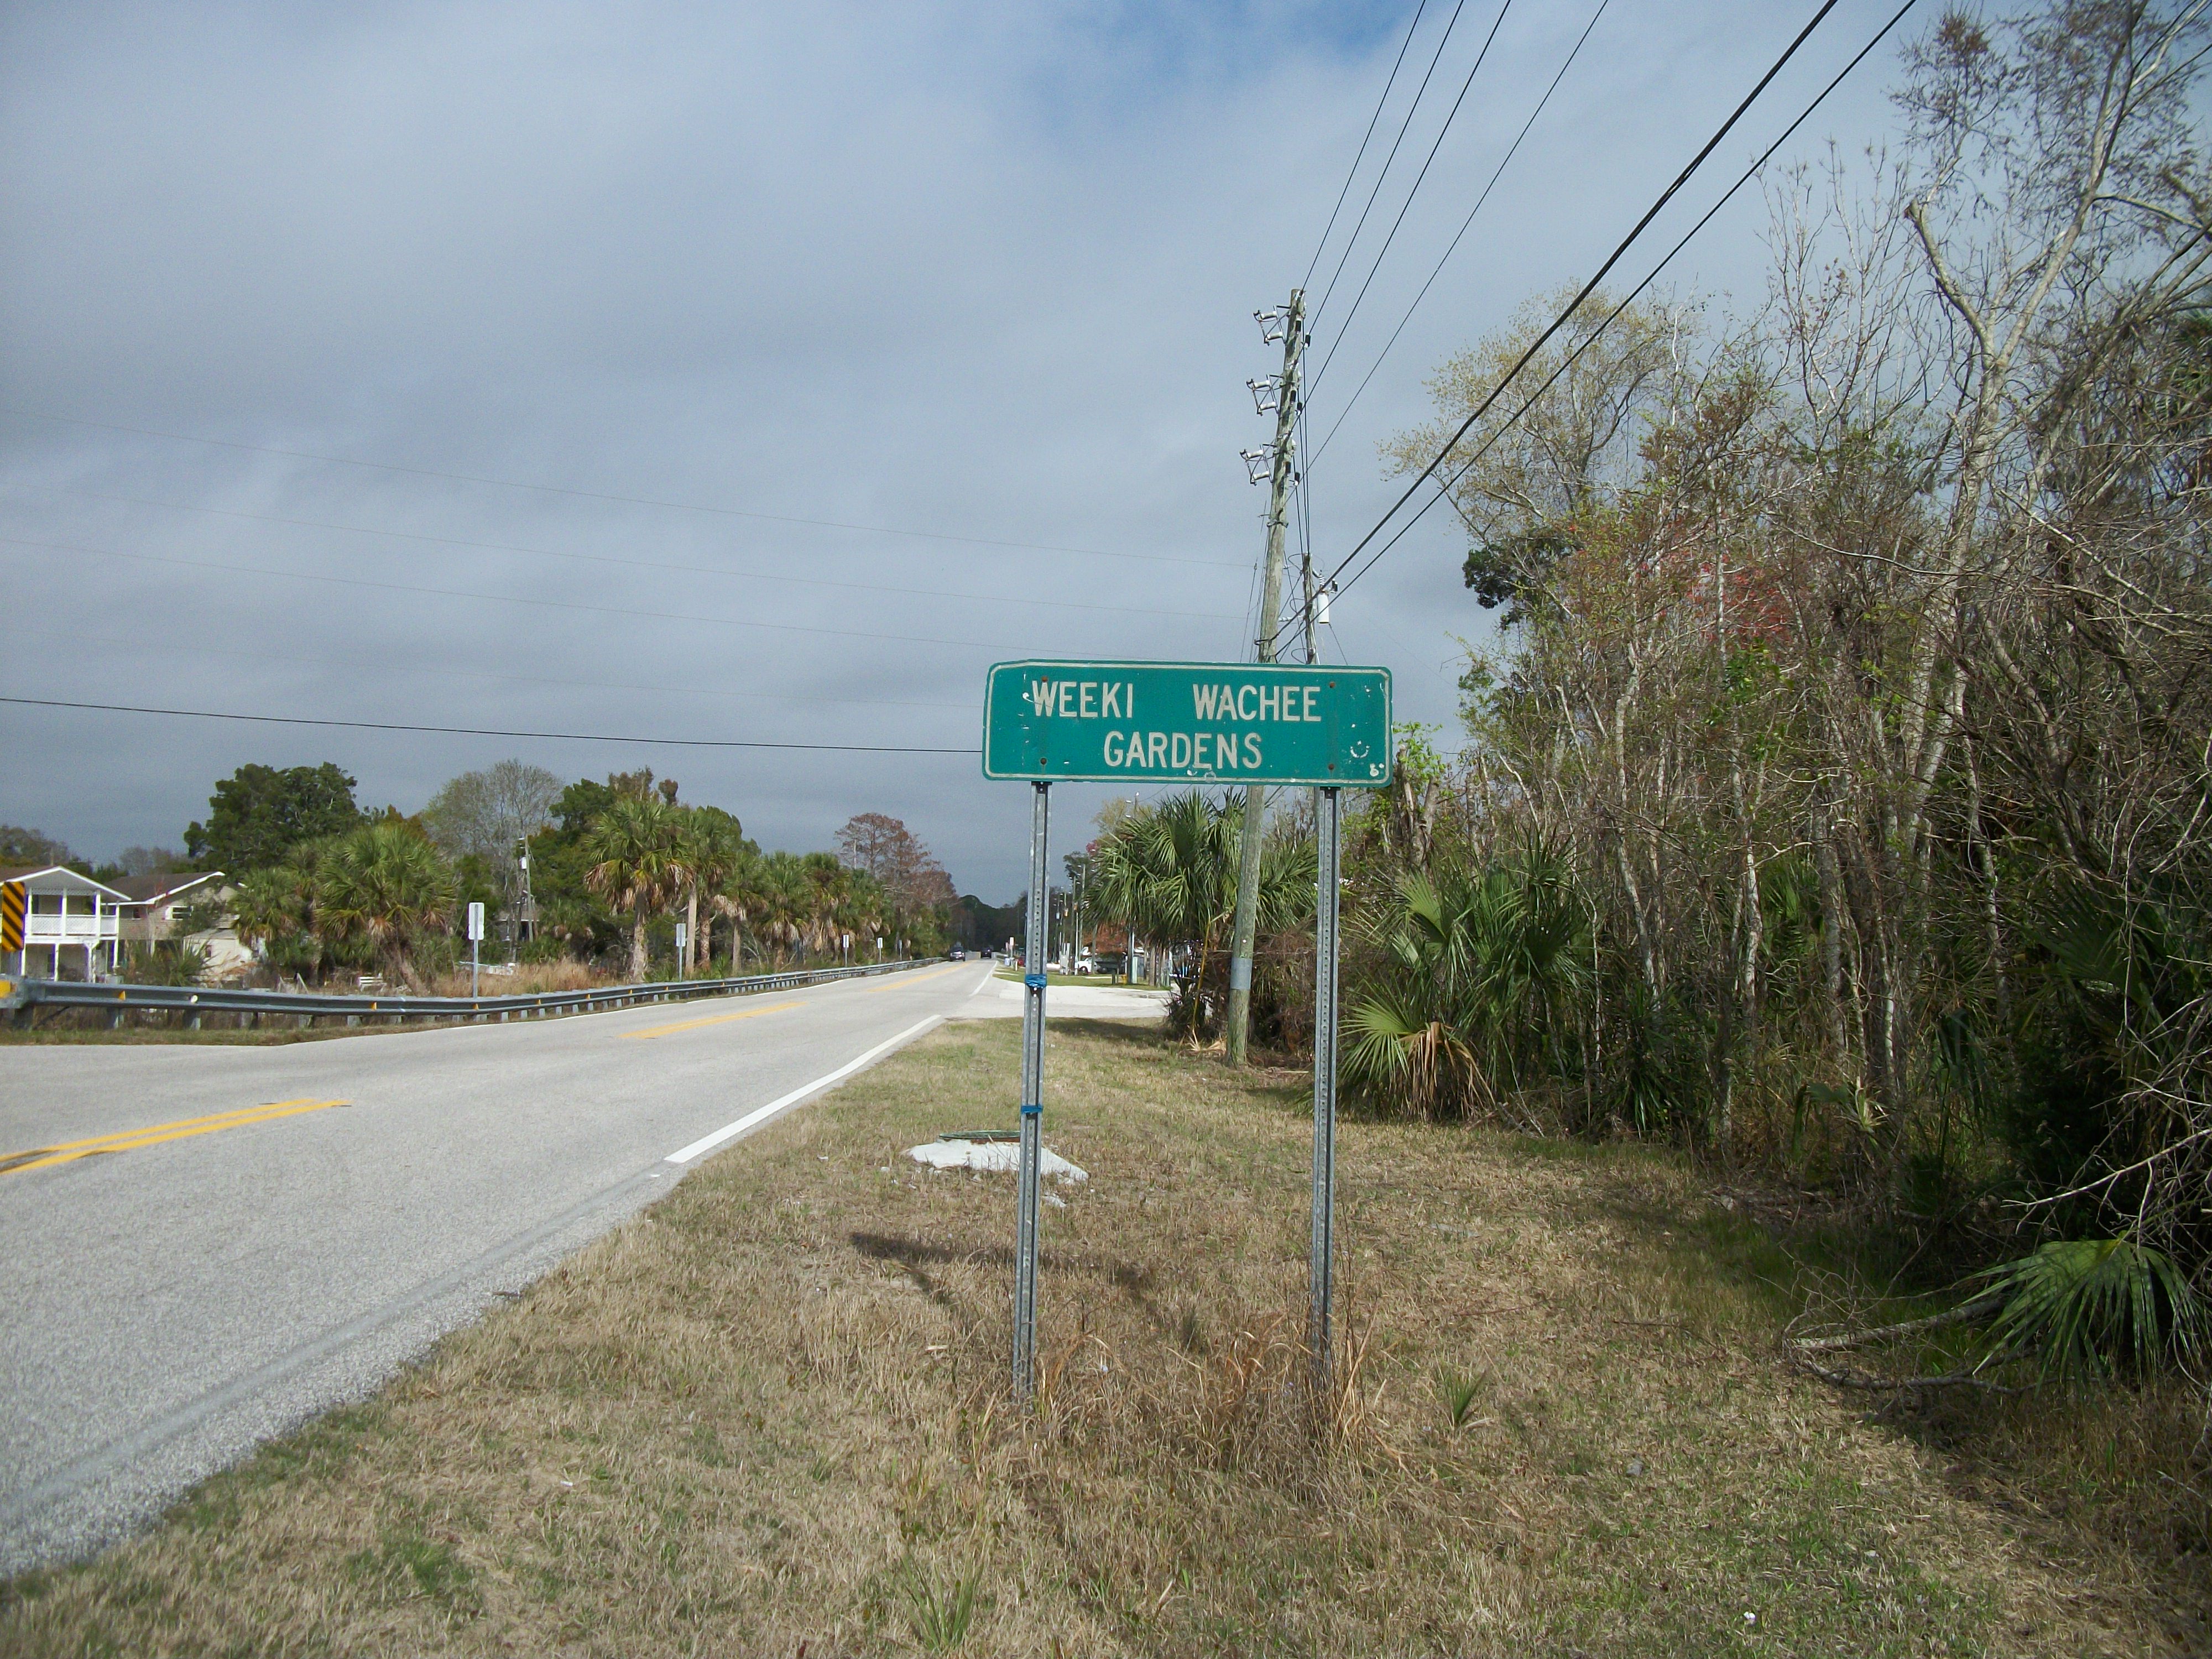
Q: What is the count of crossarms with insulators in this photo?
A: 3